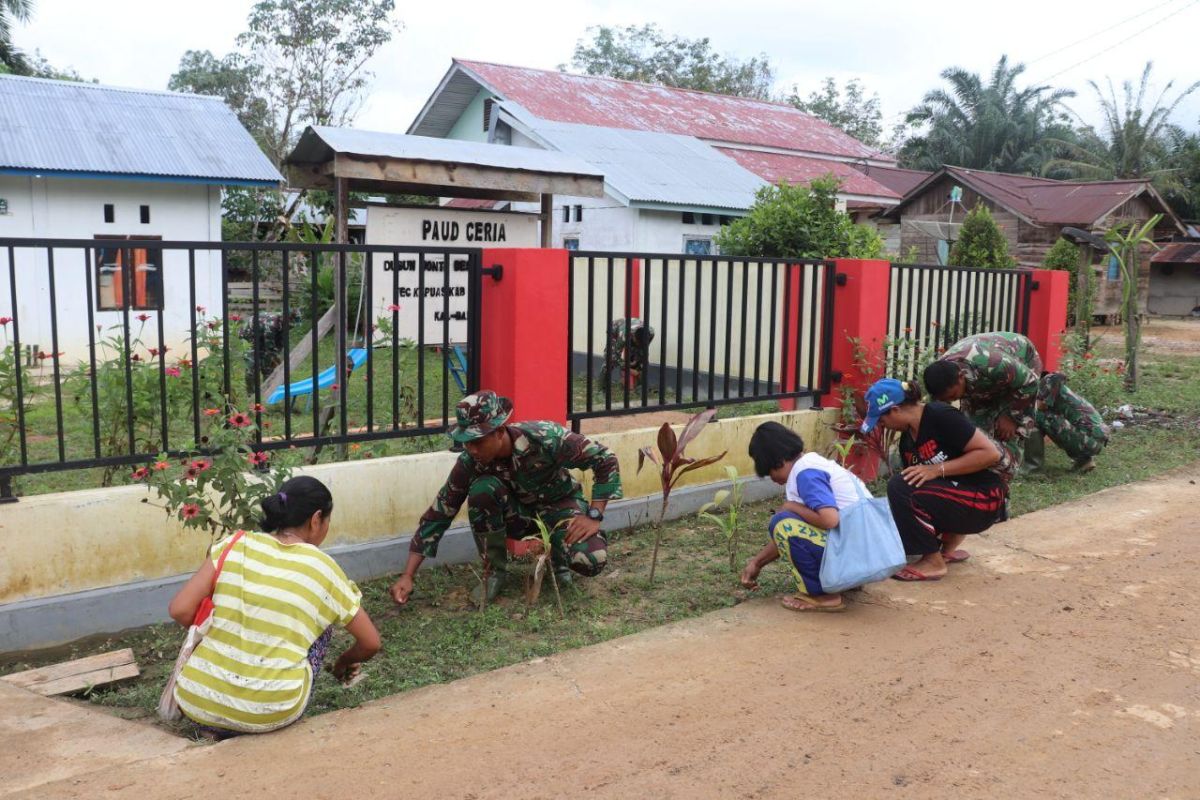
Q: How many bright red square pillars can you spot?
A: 3